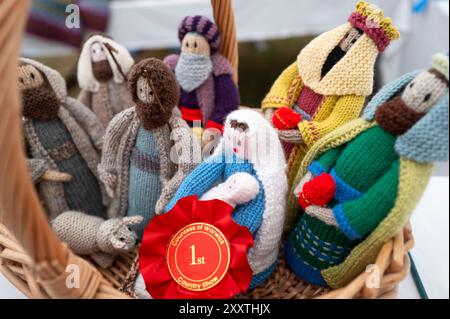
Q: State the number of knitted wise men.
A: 3